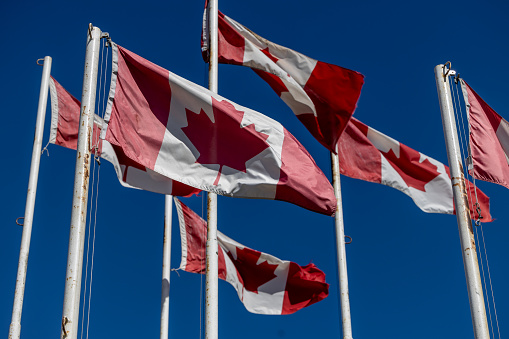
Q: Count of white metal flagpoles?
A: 6